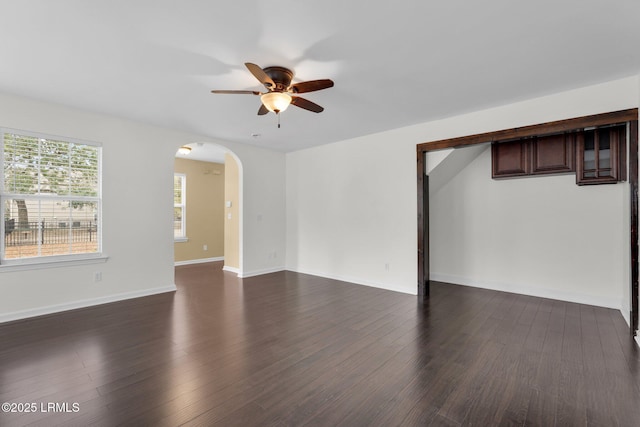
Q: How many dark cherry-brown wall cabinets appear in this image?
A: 3